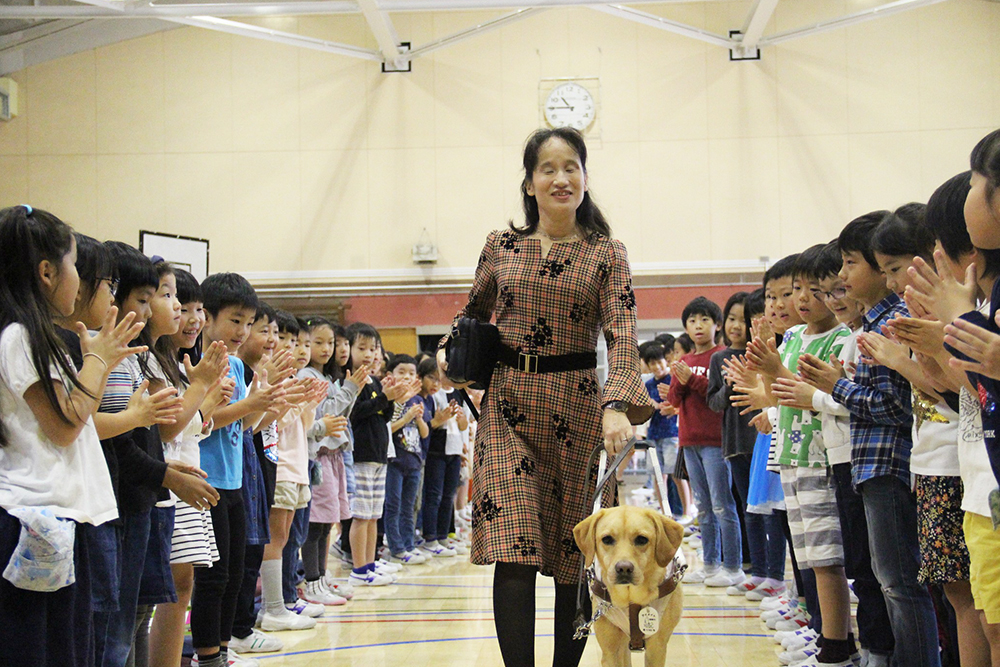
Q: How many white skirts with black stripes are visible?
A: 1